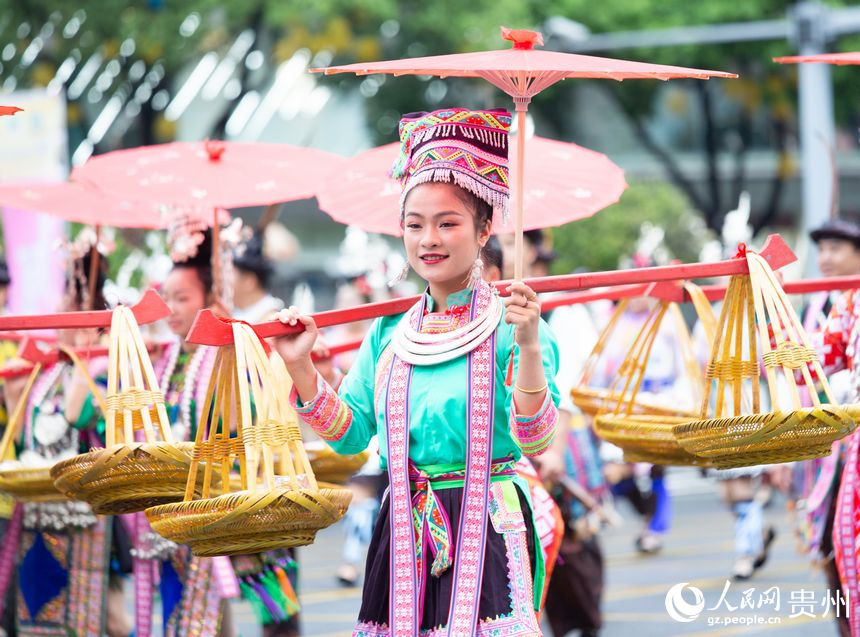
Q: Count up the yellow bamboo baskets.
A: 7